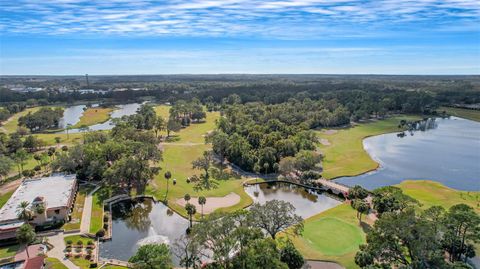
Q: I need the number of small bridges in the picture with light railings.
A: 1